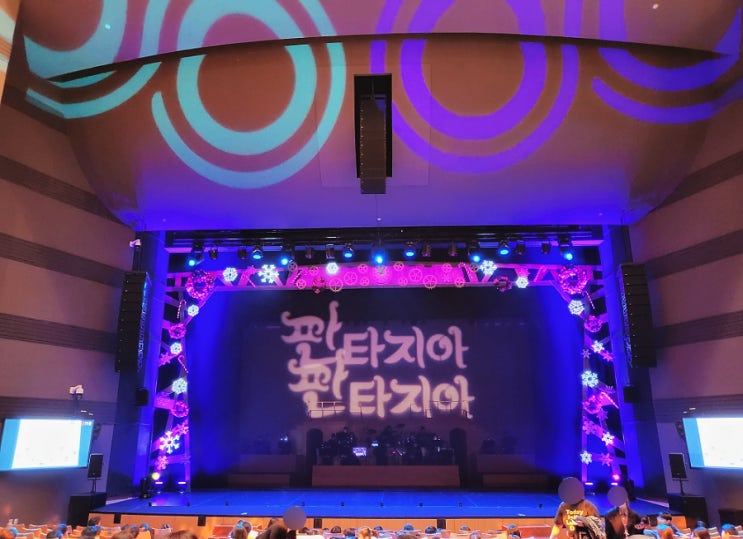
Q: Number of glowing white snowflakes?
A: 14